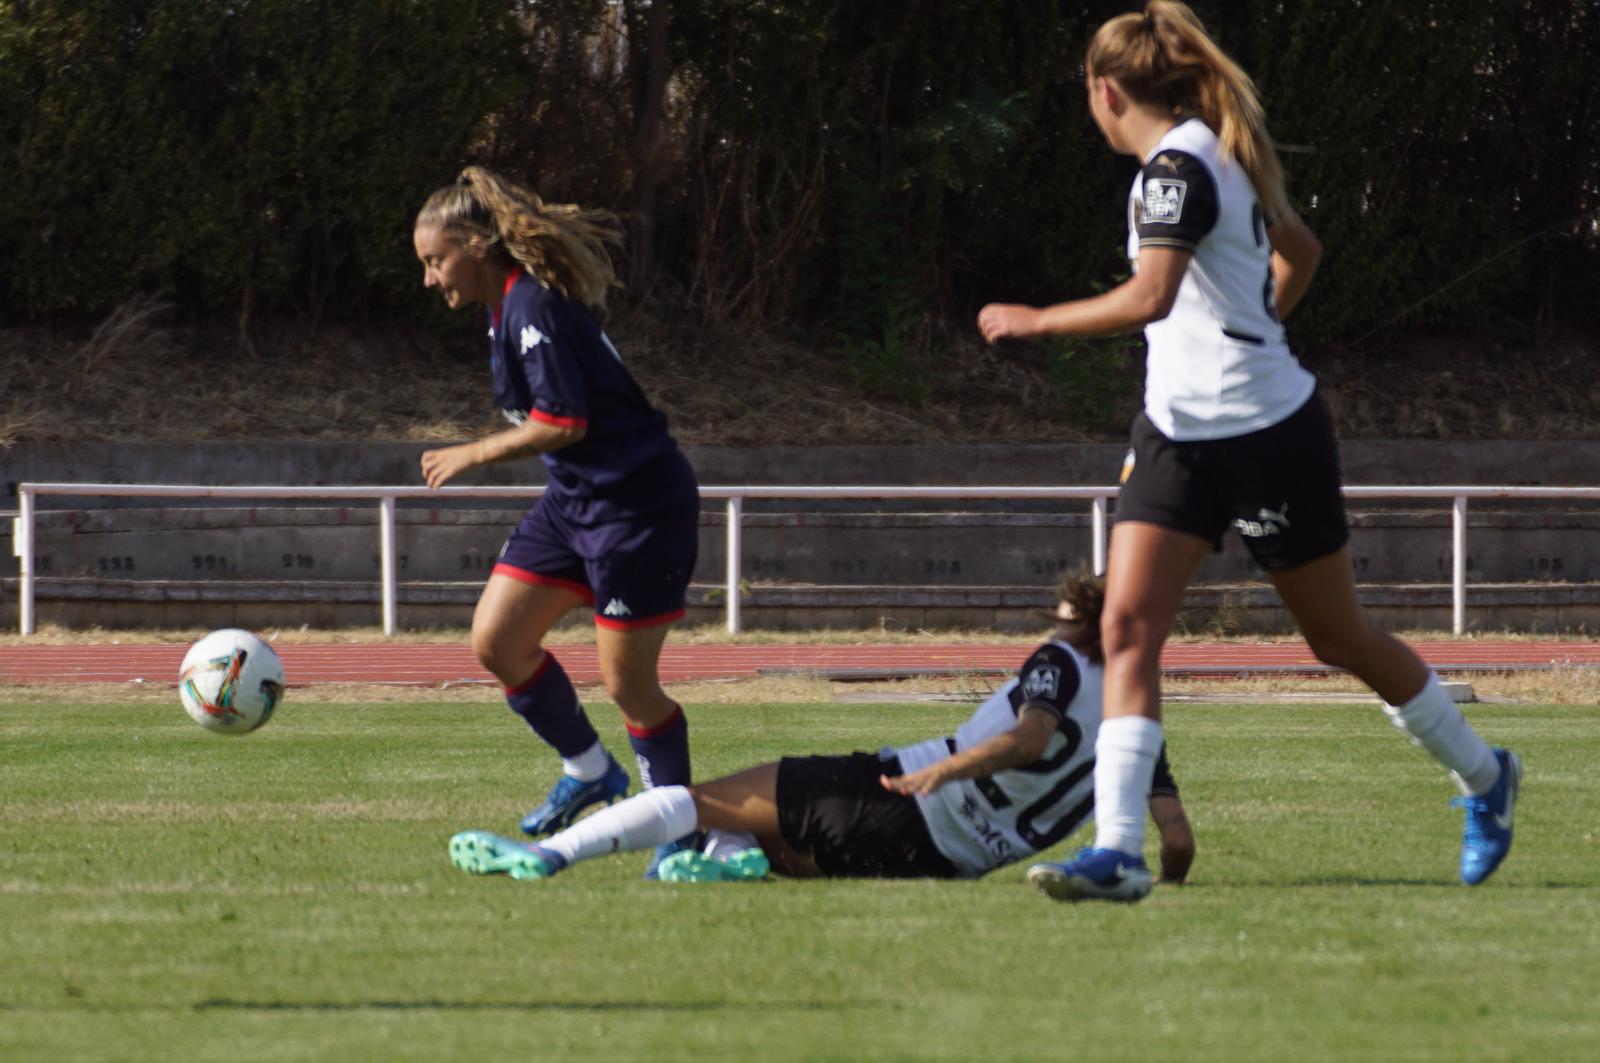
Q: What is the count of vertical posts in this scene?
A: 5